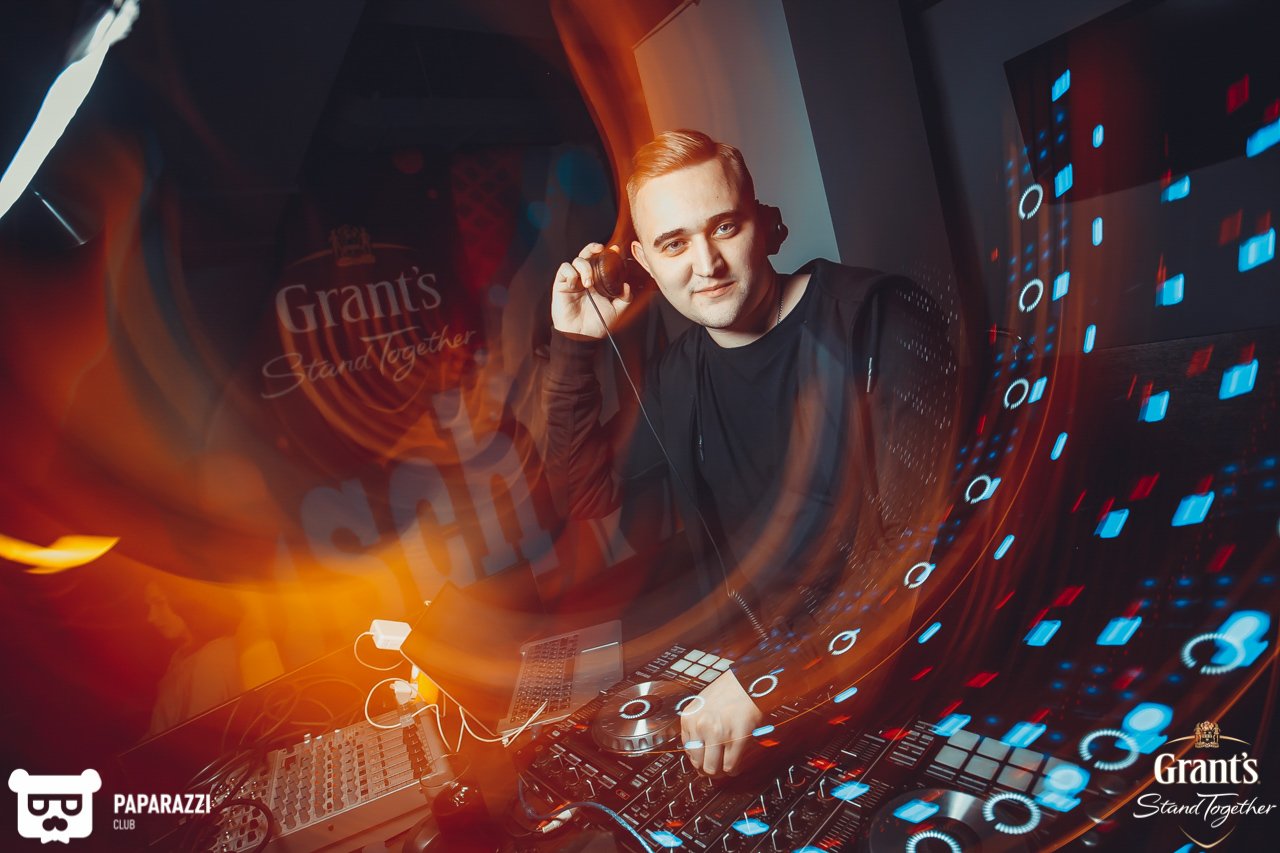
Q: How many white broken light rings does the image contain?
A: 13